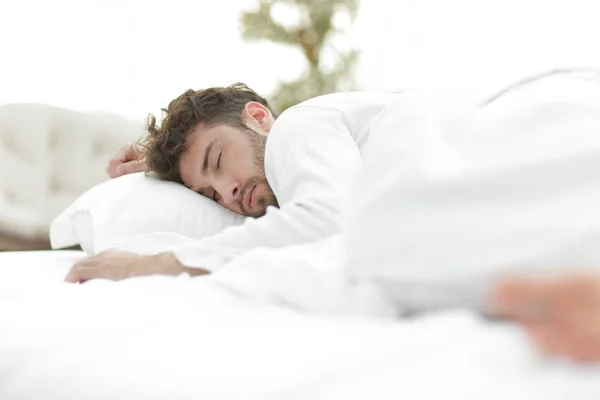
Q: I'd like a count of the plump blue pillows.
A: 0